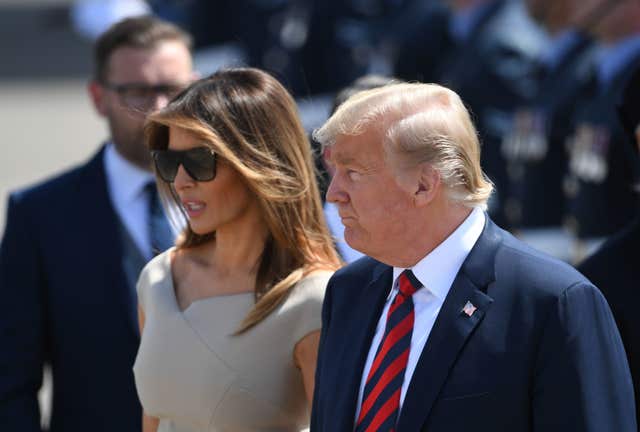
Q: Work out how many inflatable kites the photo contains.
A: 0